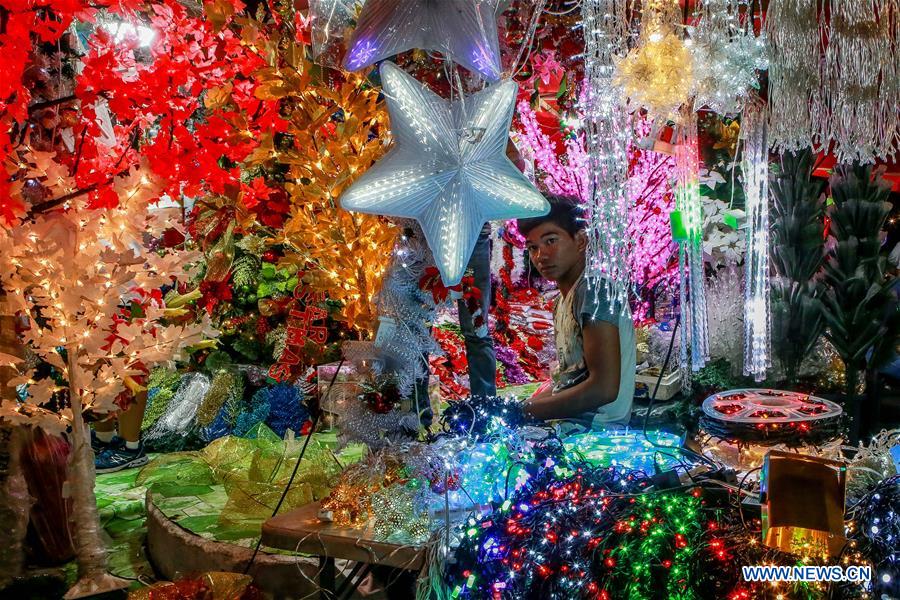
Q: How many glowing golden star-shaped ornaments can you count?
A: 1